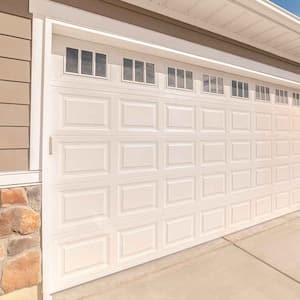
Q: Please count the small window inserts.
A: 8